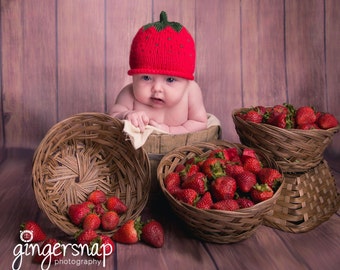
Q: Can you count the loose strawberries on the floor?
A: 6